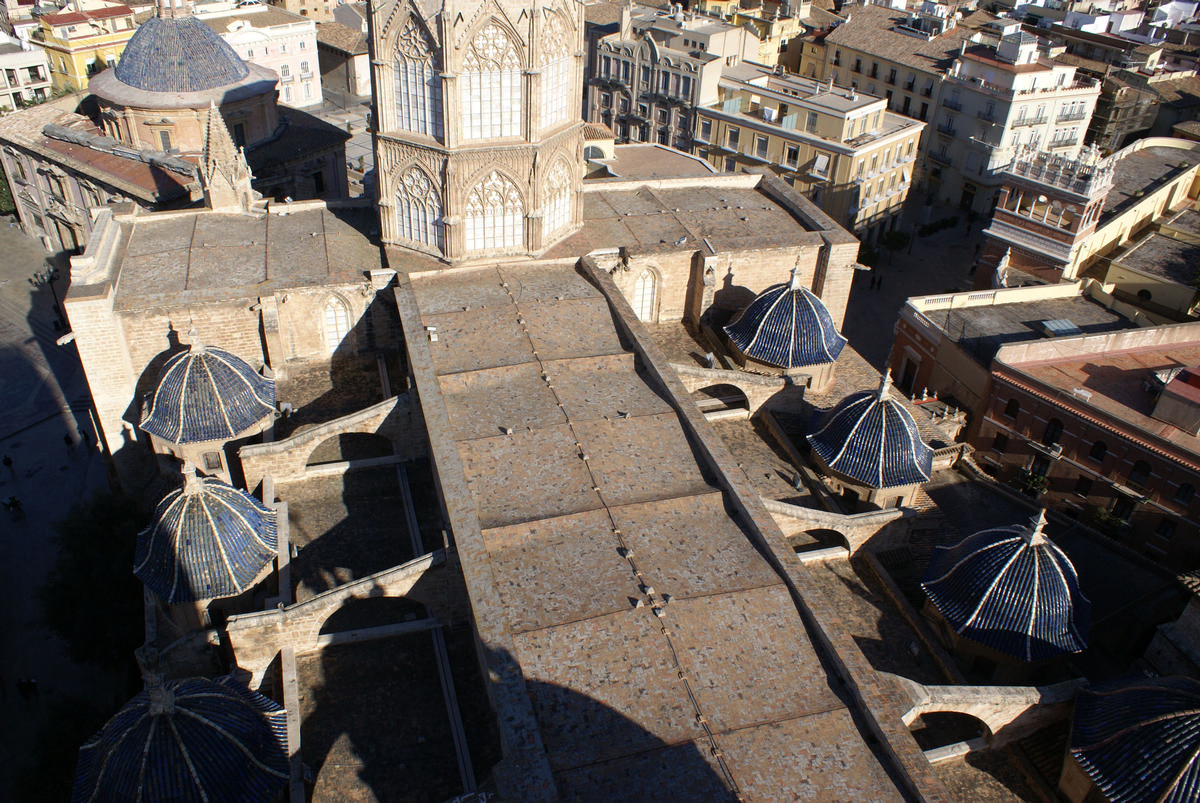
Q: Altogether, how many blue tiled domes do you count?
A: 8